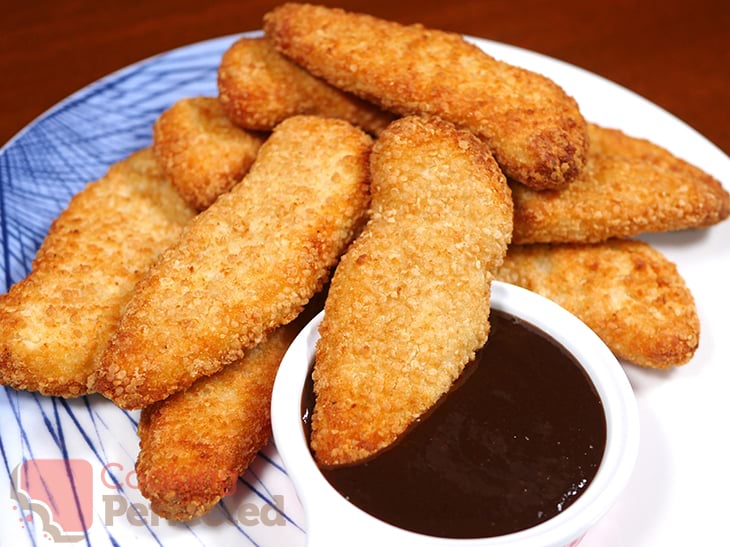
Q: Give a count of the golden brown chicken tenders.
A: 9